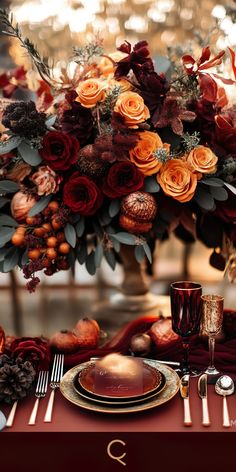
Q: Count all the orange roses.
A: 5